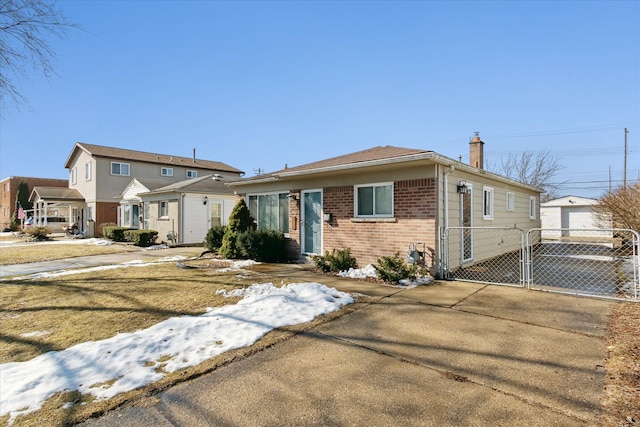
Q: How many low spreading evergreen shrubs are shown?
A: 2